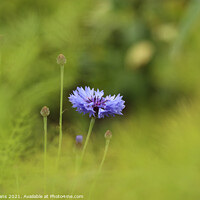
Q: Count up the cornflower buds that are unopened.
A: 3